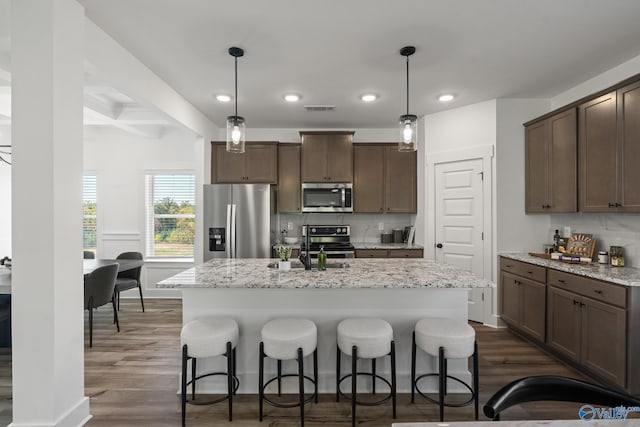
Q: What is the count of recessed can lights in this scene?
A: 4